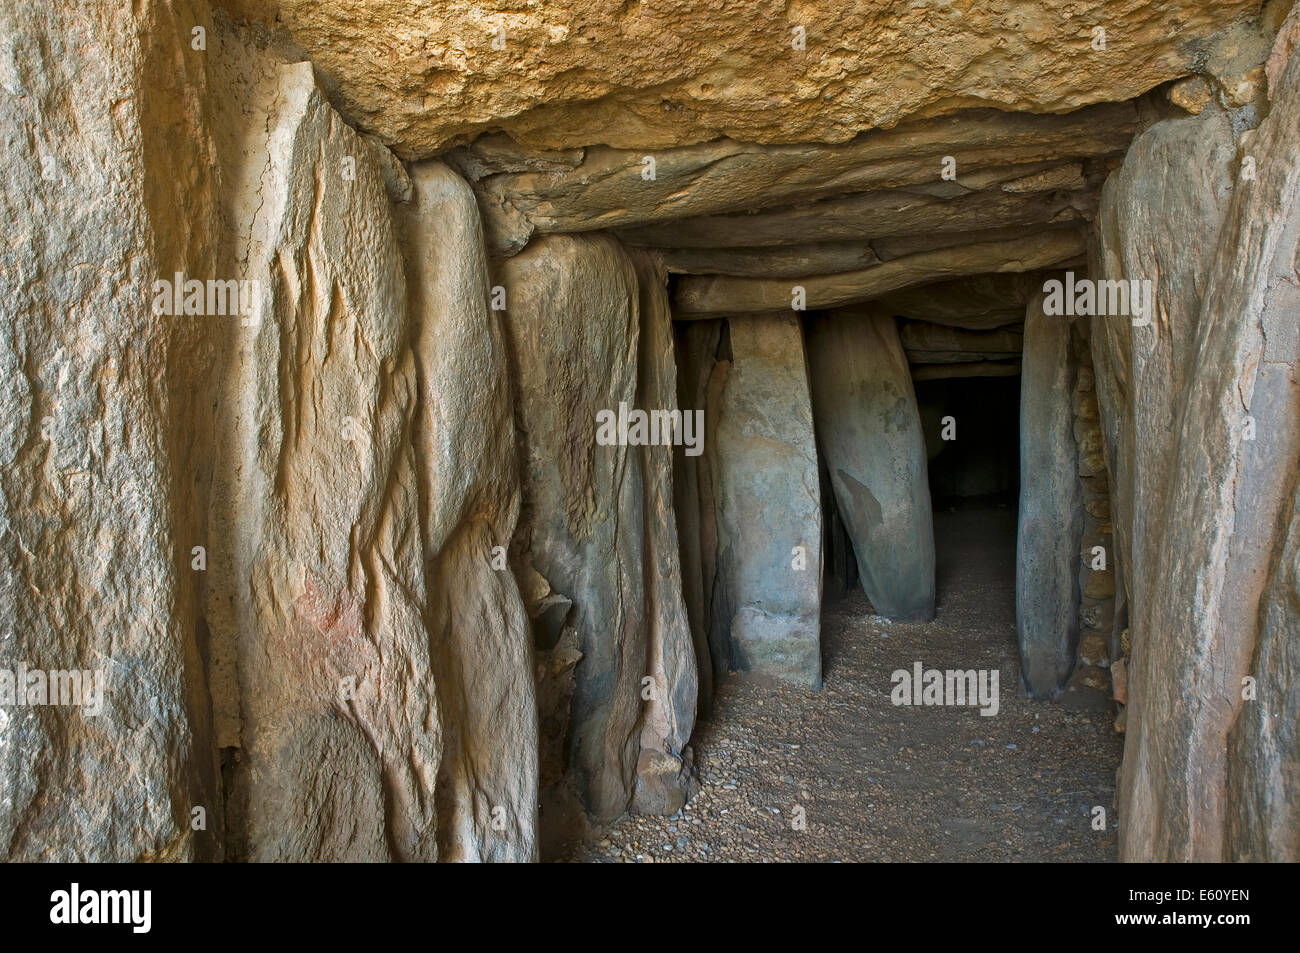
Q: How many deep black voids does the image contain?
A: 1